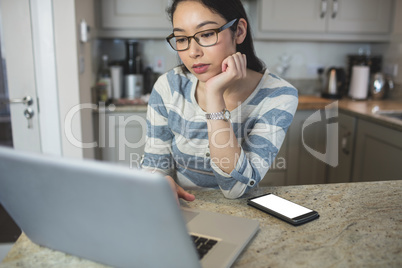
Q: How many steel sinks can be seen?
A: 1